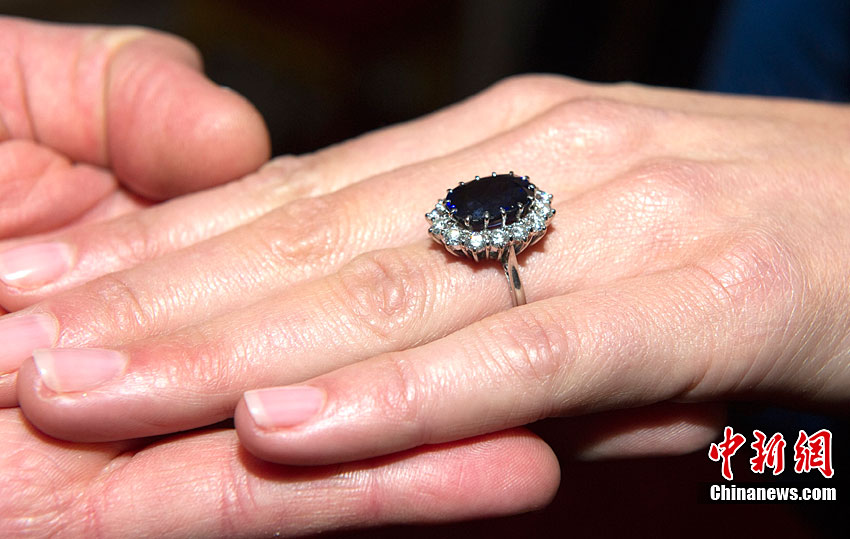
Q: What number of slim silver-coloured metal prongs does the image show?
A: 14